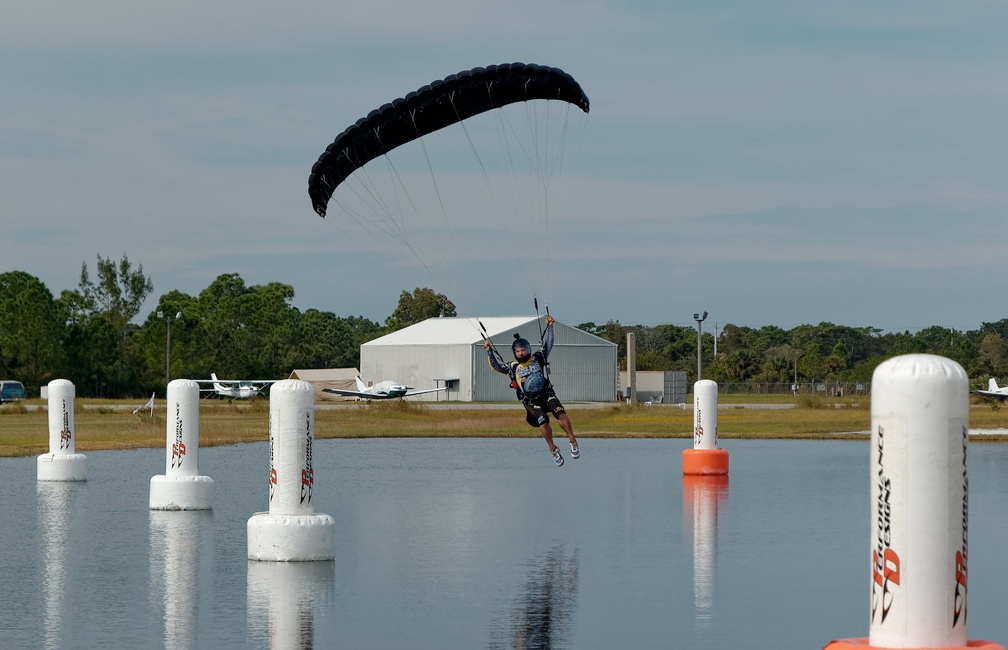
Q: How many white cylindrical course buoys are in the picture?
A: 5